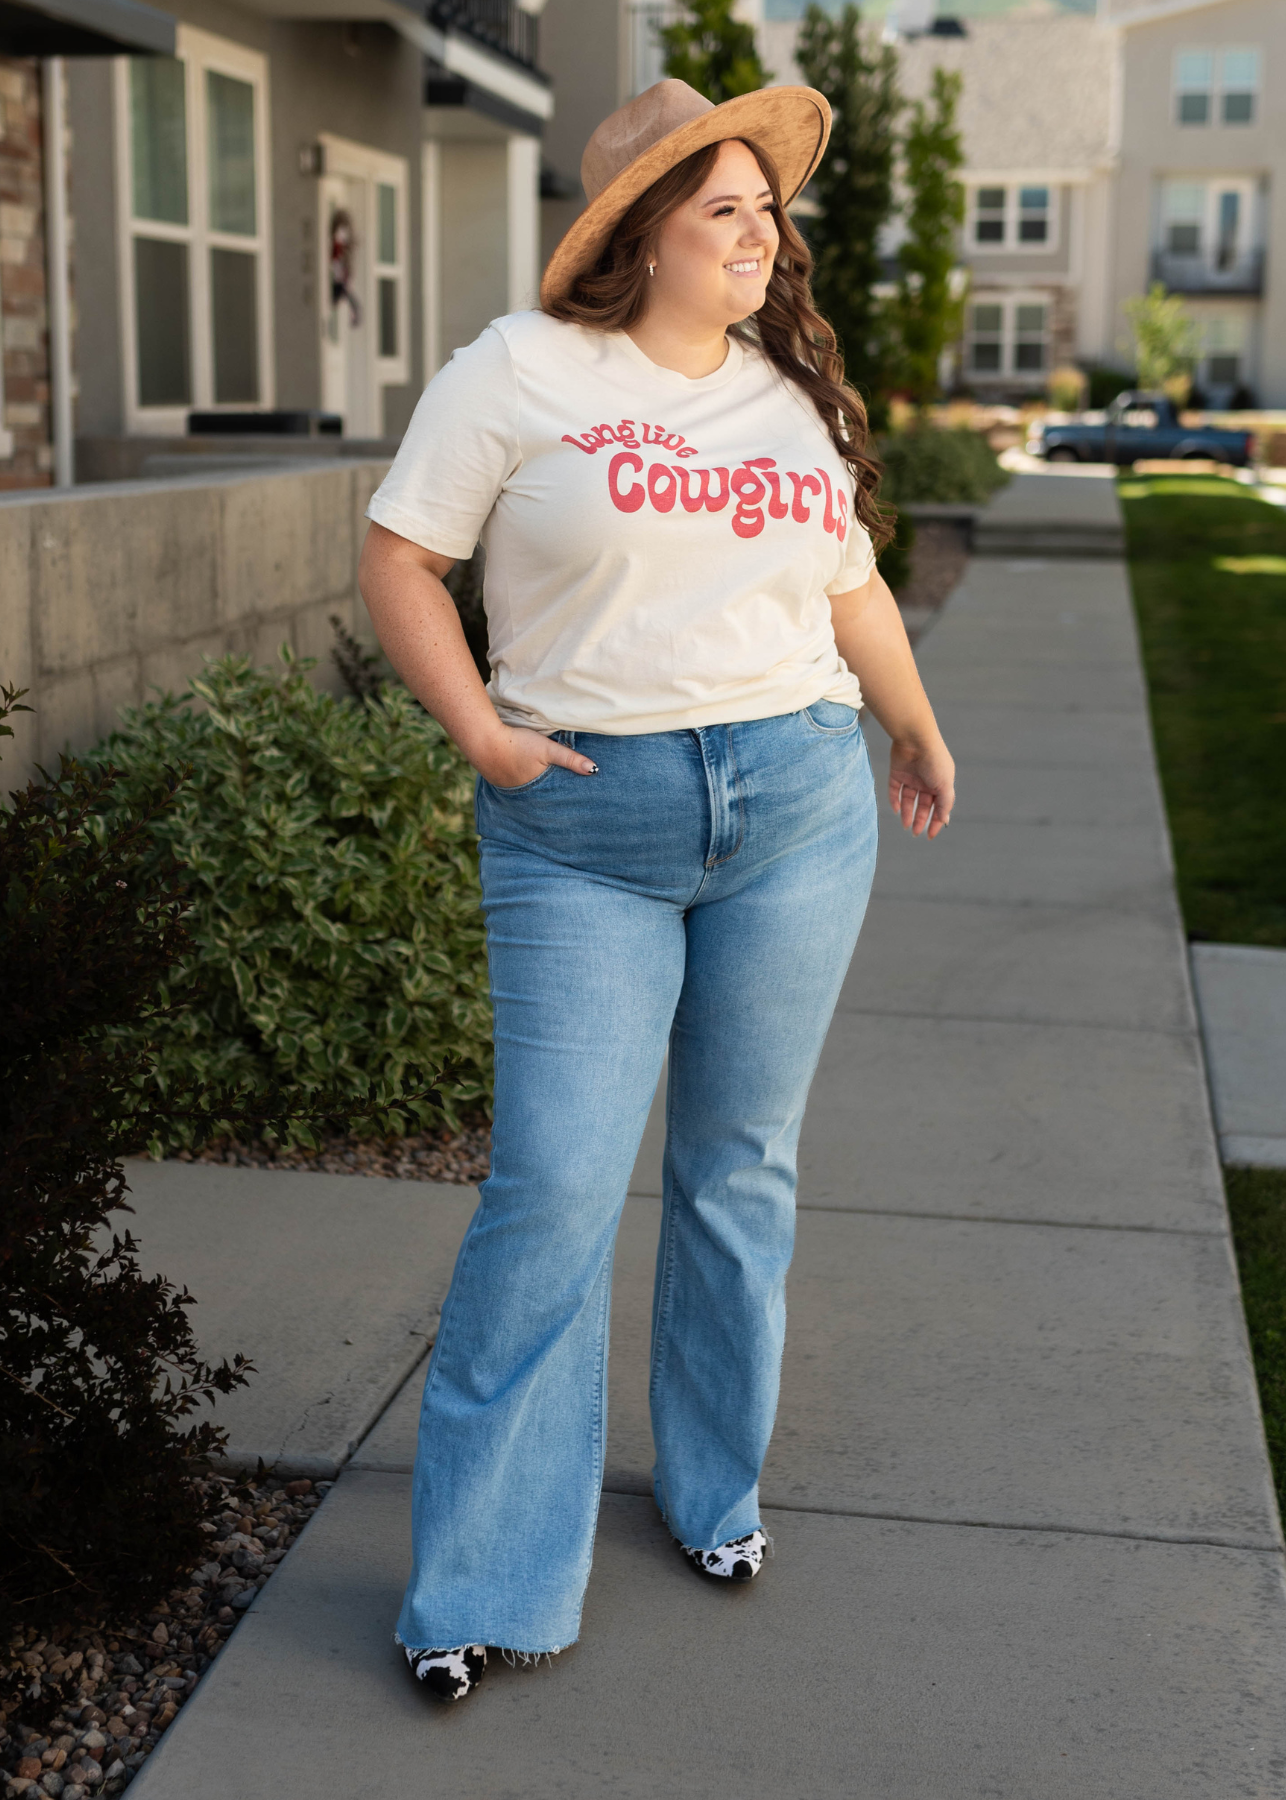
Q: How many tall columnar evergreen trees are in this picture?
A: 3